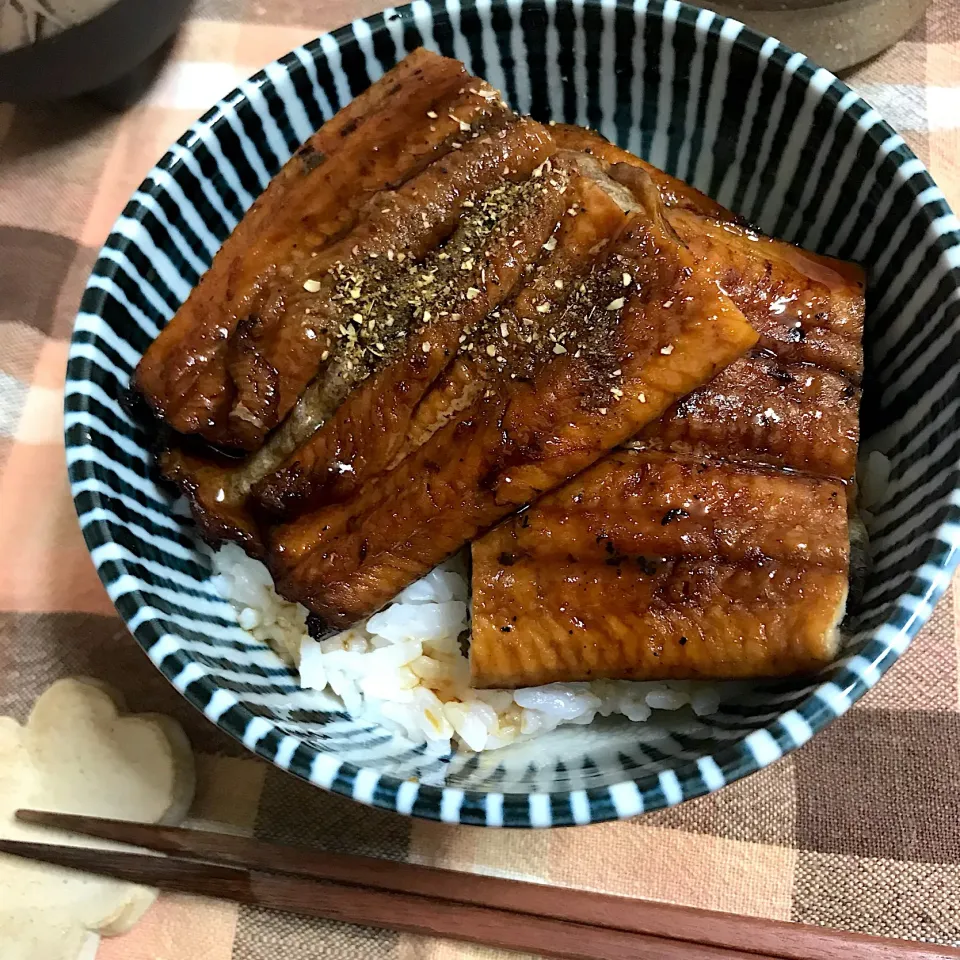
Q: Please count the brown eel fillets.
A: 2